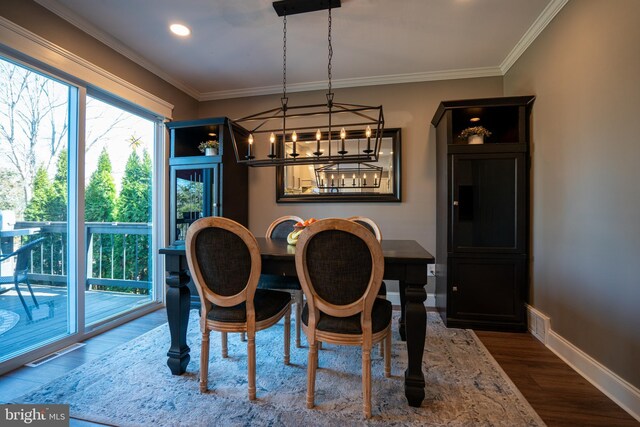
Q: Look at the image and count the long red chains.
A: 0